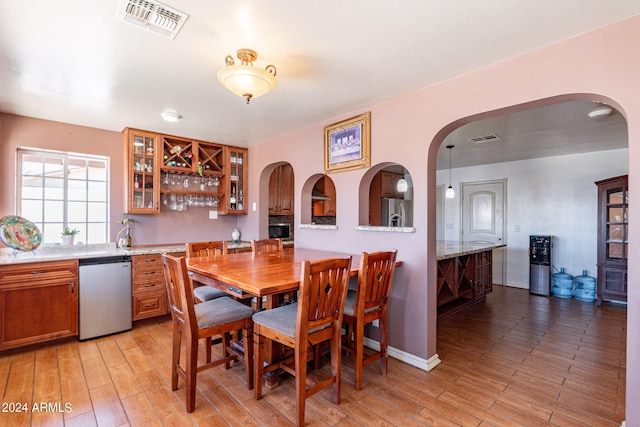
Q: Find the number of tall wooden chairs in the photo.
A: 5